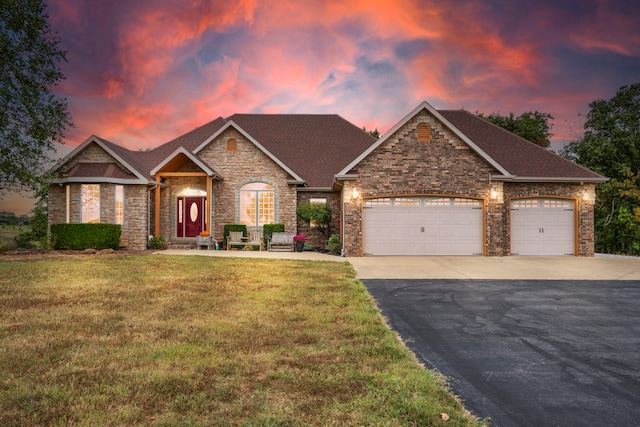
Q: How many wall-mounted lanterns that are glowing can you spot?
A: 3